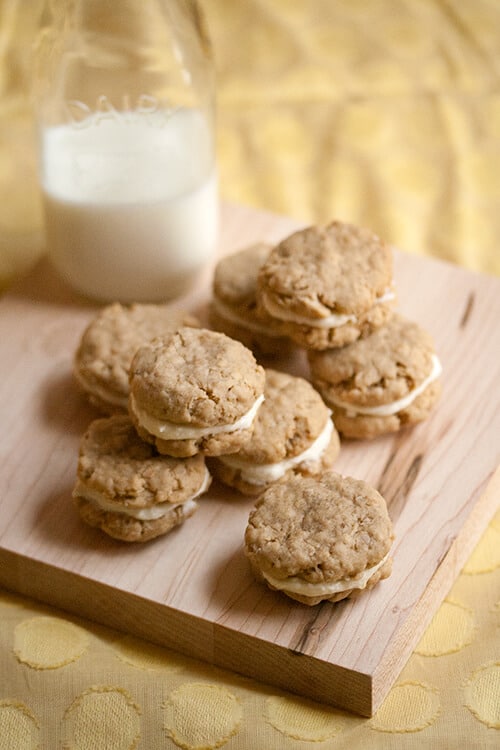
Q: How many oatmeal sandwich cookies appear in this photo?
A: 8